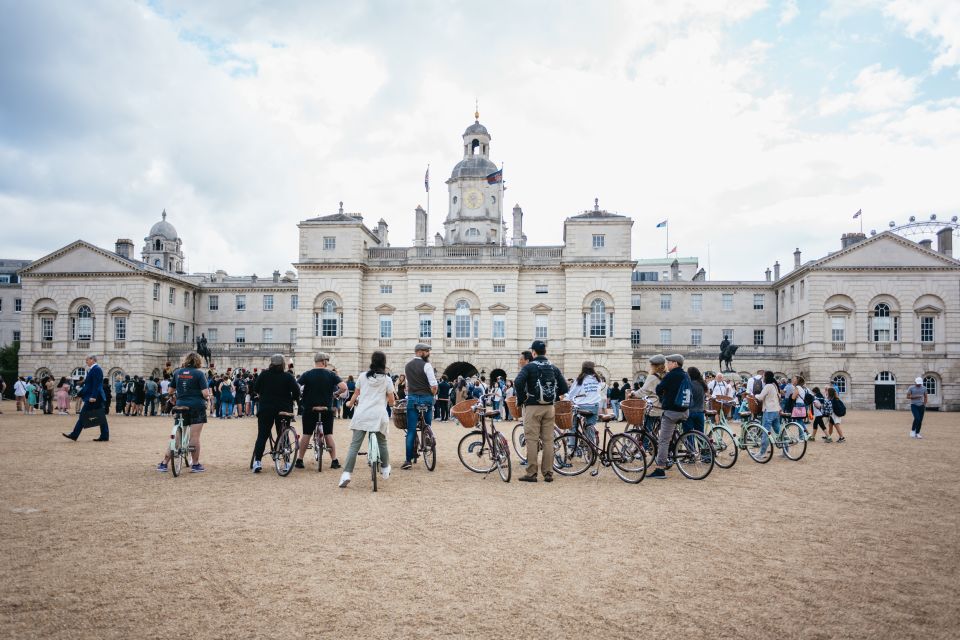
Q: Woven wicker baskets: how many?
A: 7